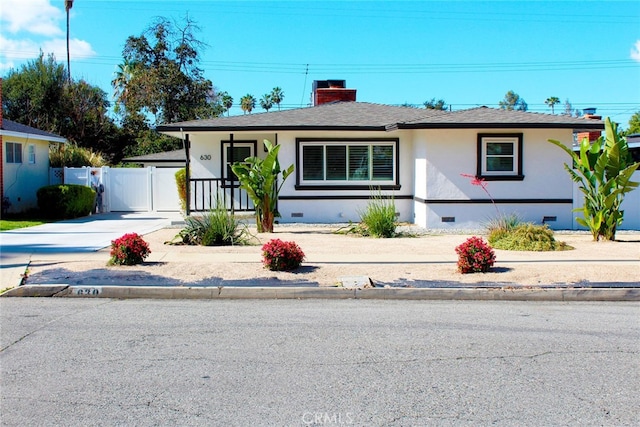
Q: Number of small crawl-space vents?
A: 4